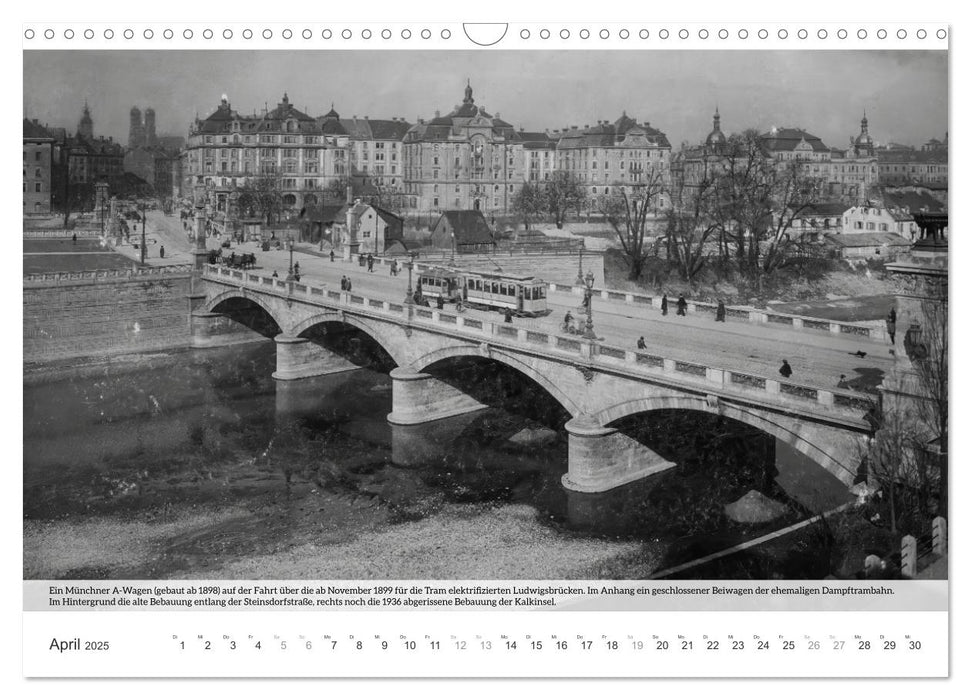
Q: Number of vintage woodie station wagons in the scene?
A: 0